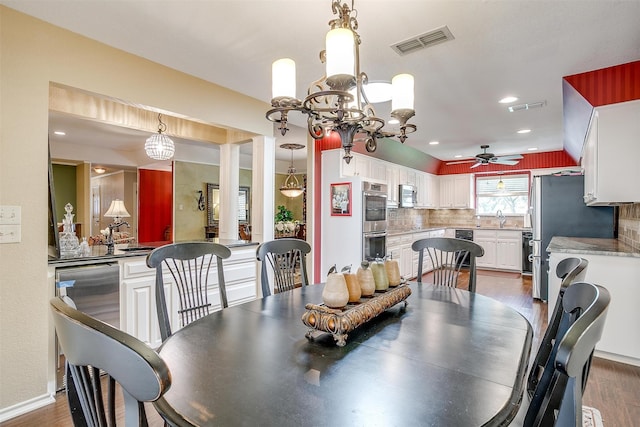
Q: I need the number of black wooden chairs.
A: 6